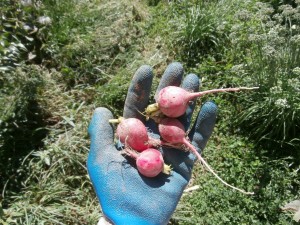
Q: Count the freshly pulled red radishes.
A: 4